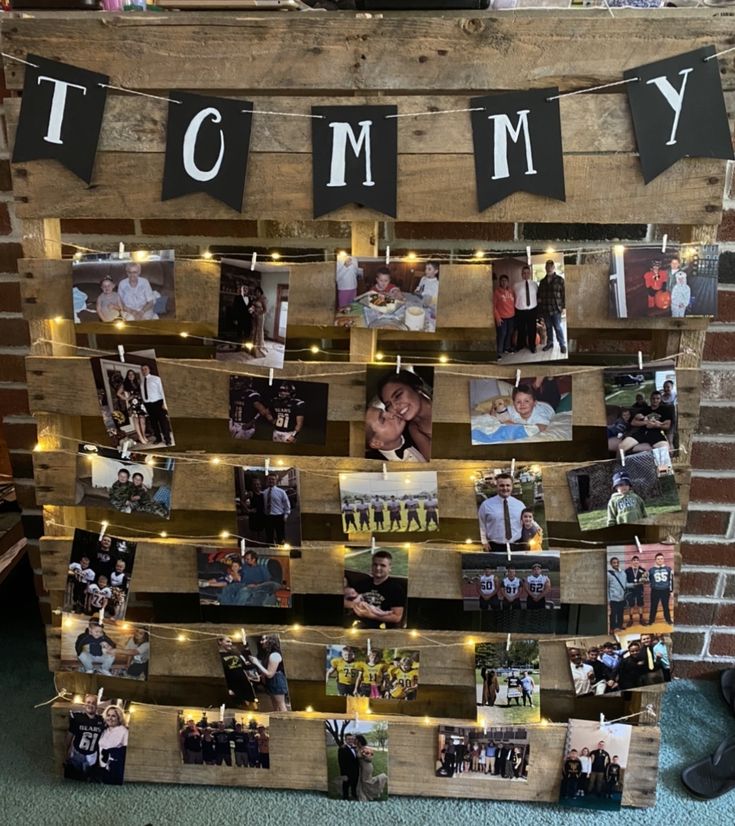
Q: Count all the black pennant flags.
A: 5